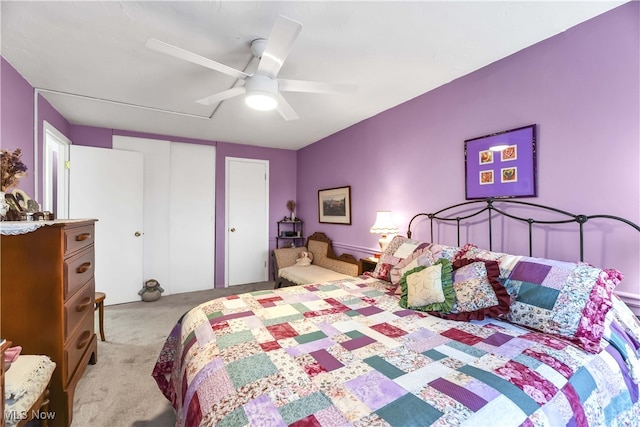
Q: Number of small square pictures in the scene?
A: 4